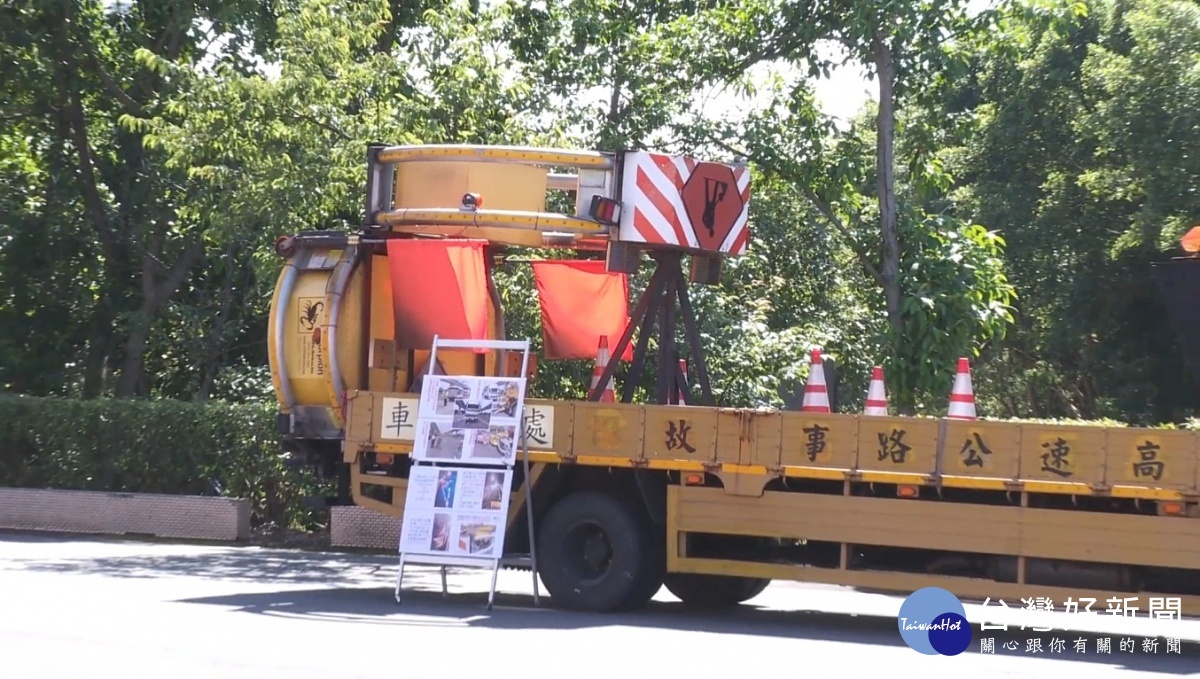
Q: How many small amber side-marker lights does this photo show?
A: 4